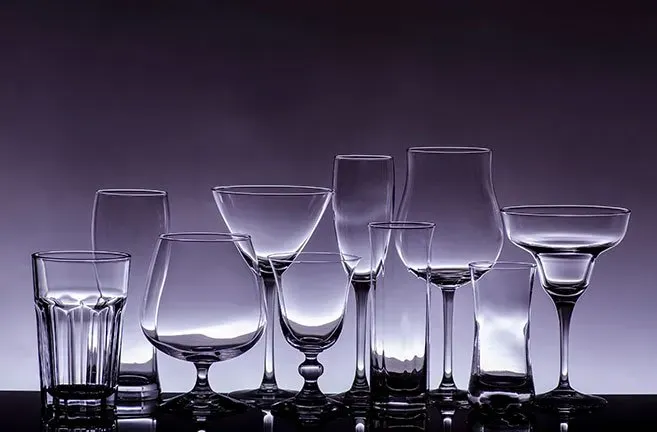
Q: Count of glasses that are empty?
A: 10